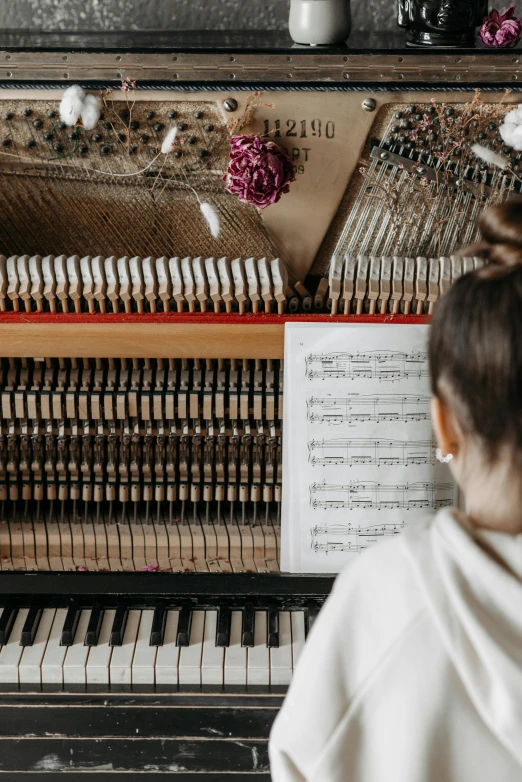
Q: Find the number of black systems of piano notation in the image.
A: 5